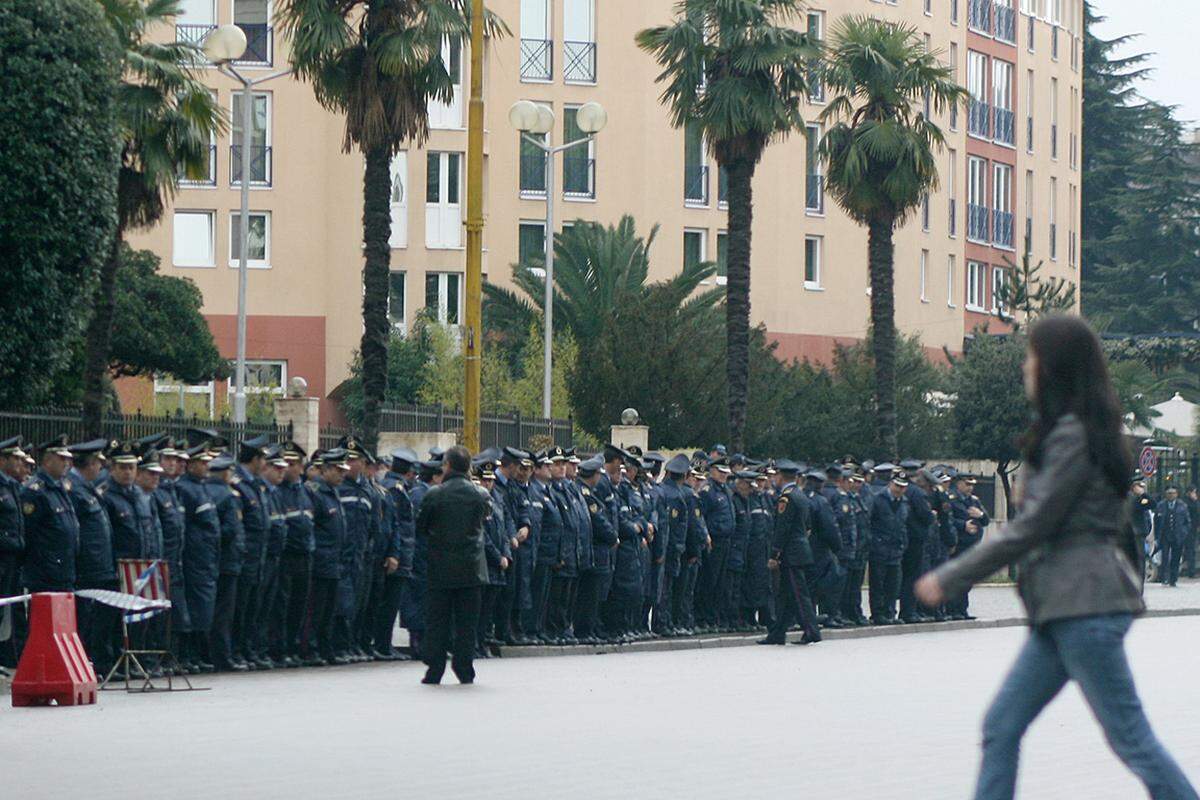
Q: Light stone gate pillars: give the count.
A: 2